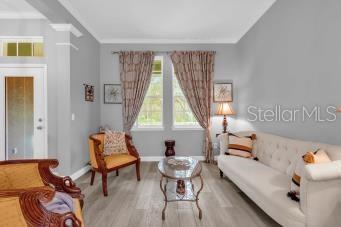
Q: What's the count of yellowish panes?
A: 3